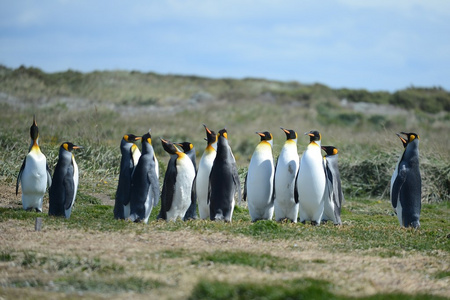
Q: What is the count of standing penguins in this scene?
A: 13